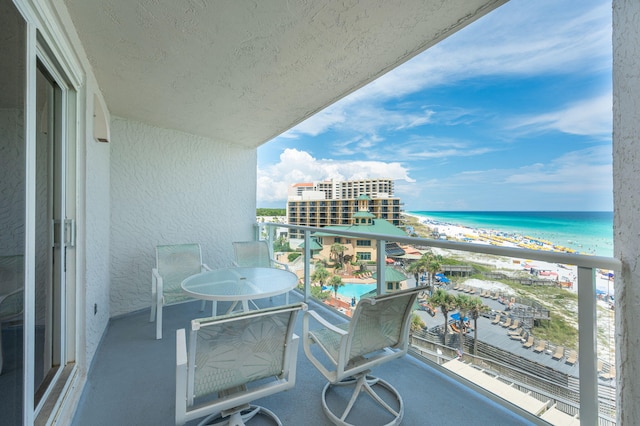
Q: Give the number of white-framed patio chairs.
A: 4